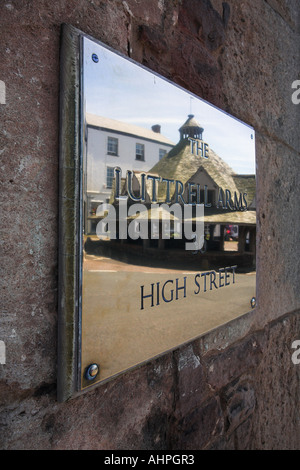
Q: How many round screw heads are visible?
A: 4